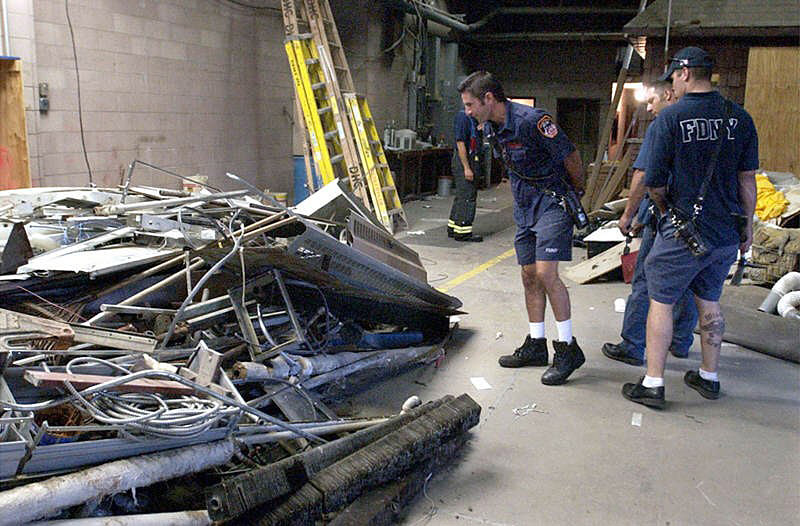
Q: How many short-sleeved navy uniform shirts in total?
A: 4